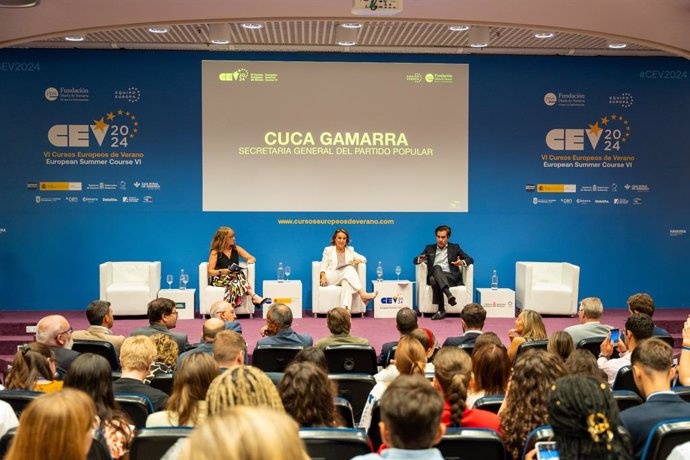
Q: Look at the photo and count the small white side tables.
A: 4